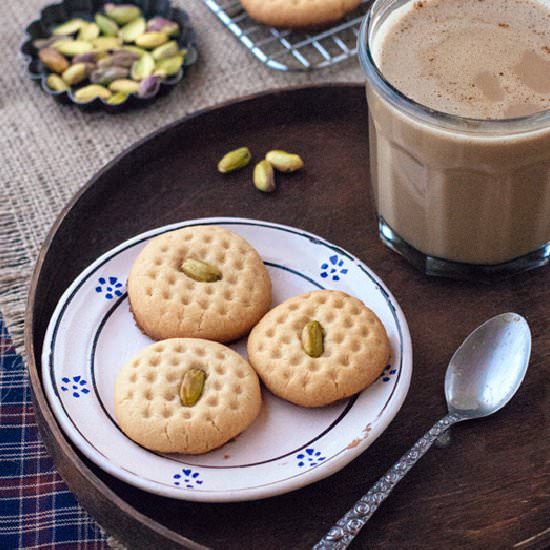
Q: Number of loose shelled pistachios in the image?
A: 3